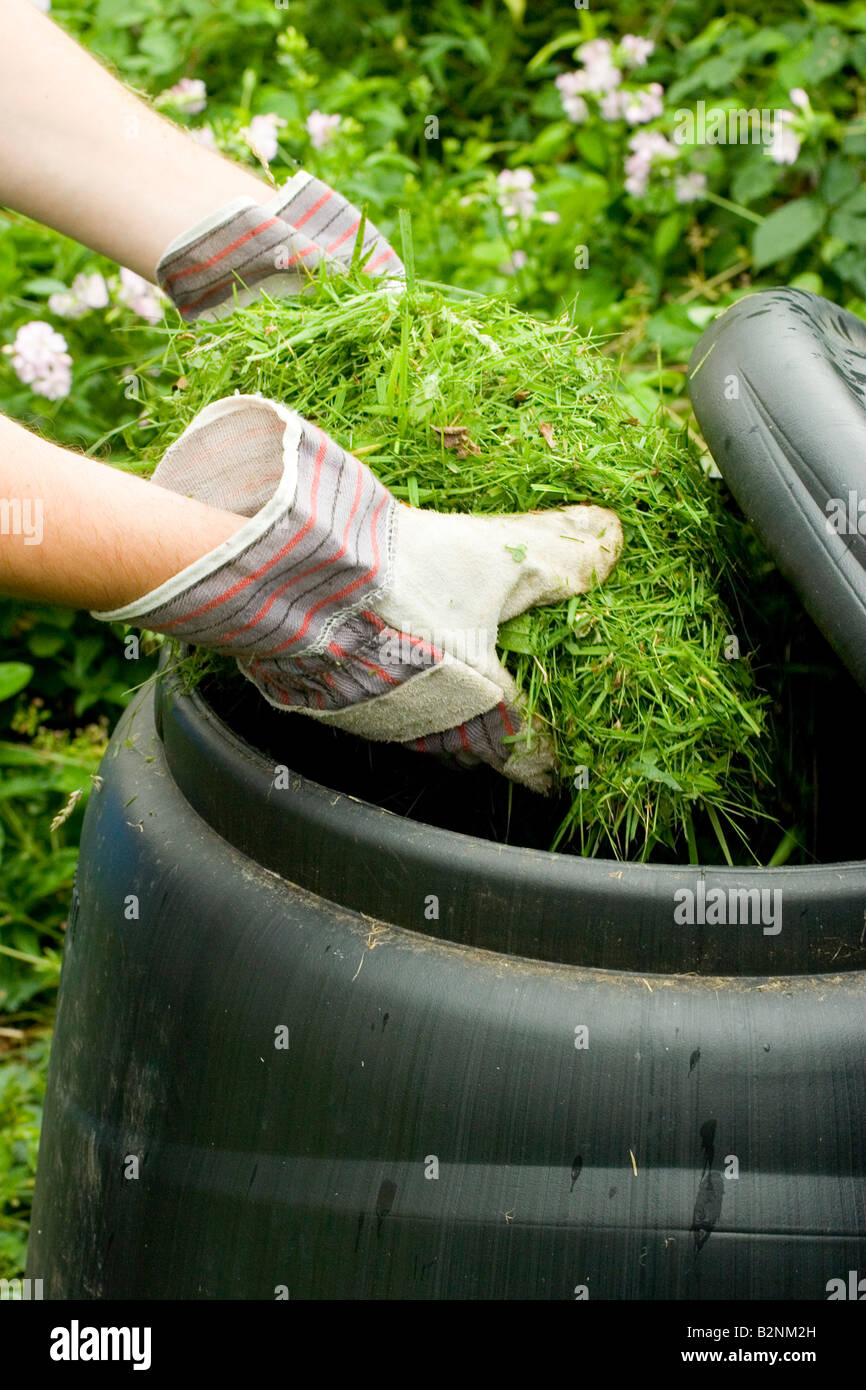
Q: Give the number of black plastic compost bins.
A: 1